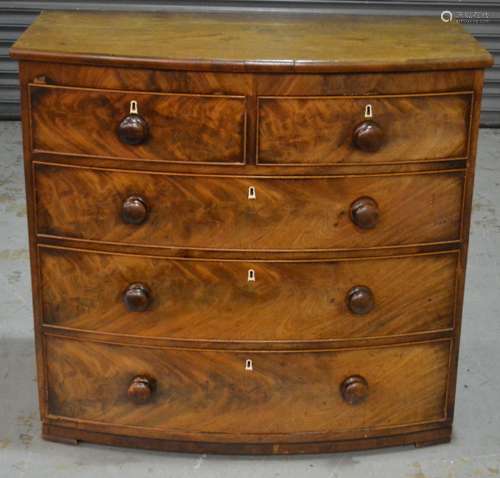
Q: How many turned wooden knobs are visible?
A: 8